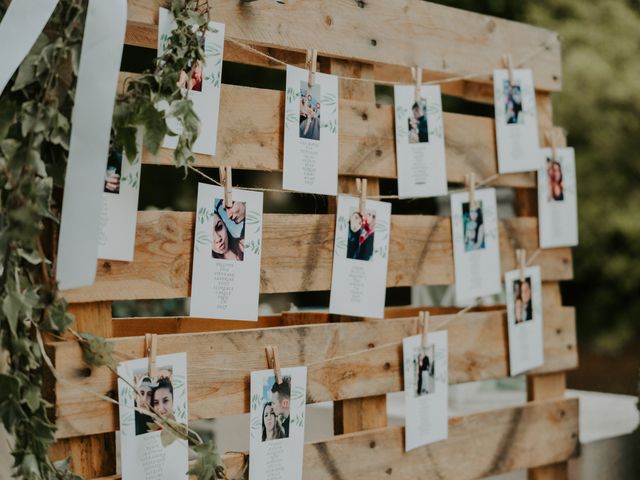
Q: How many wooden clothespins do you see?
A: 11